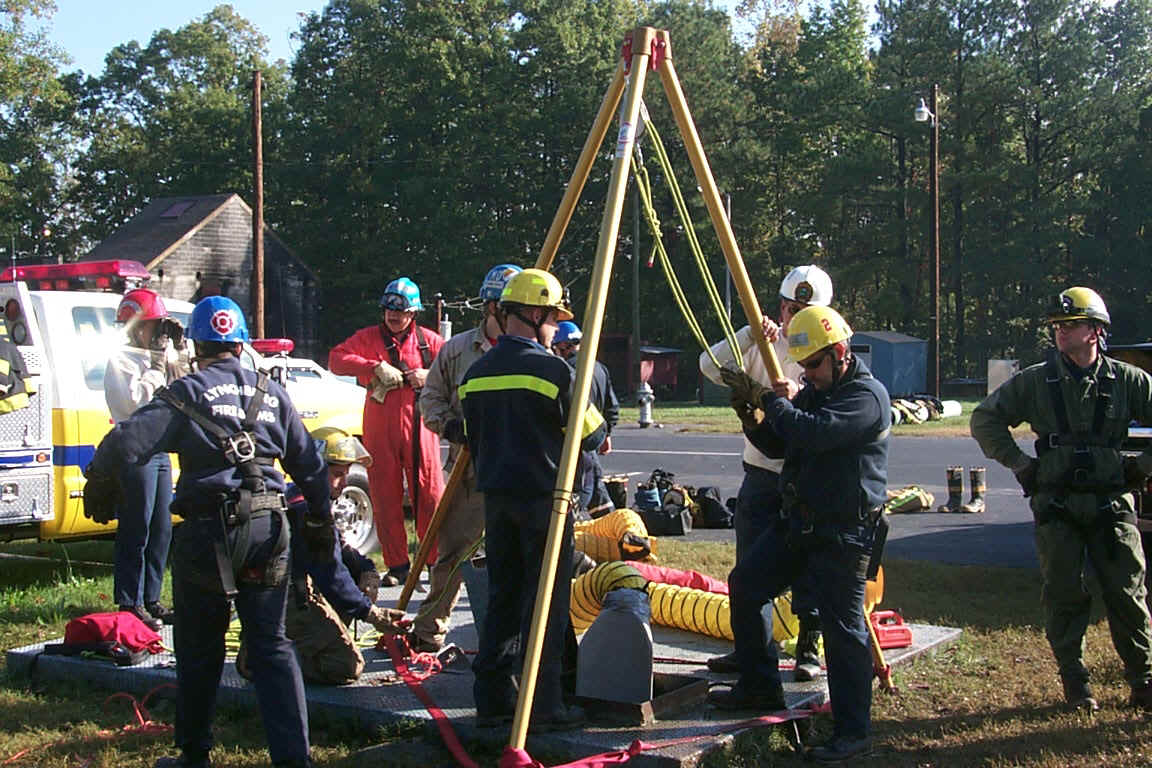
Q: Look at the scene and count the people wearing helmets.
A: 10